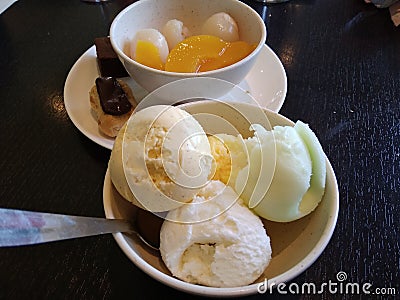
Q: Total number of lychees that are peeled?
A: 3